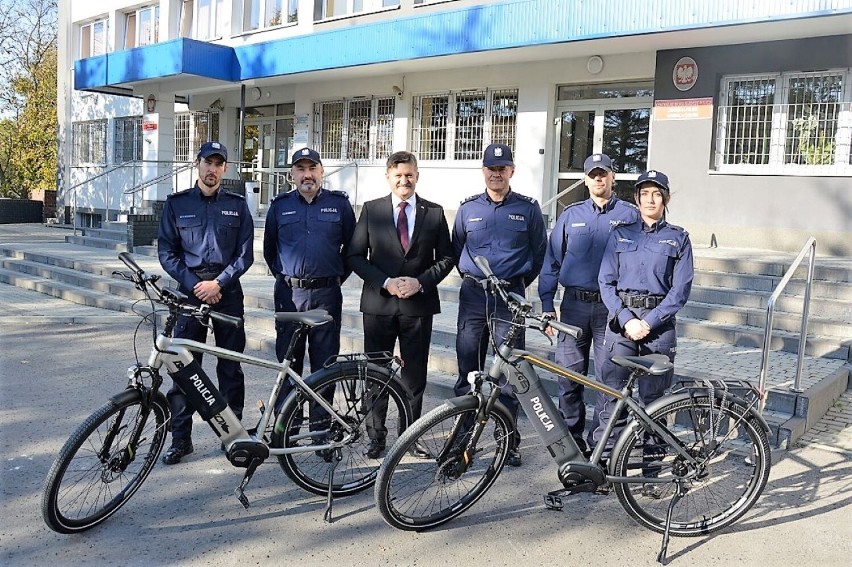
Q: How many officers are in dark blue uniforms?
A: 5